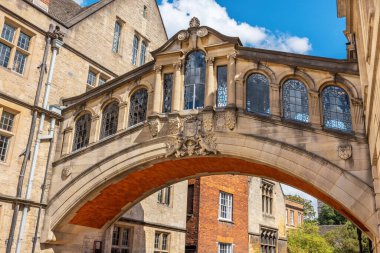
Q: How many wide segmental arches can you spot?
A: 1